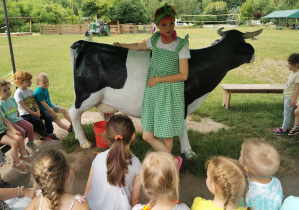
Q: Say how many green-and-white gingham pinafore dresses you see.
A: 1